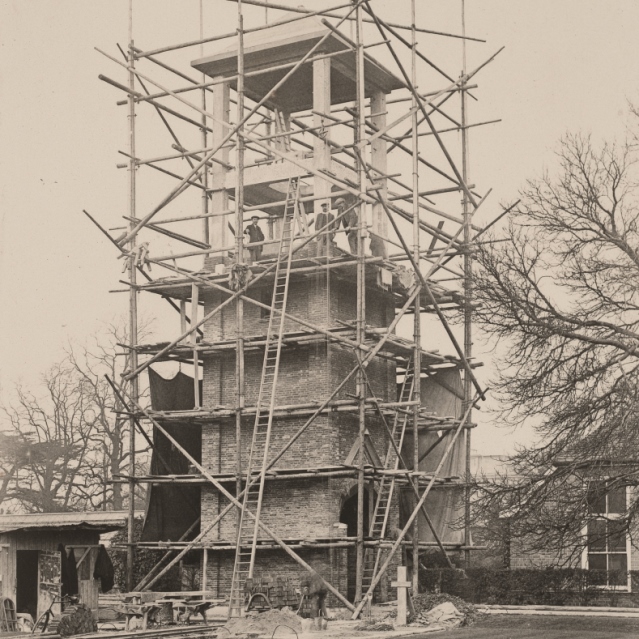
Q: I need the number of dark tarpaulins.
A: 2